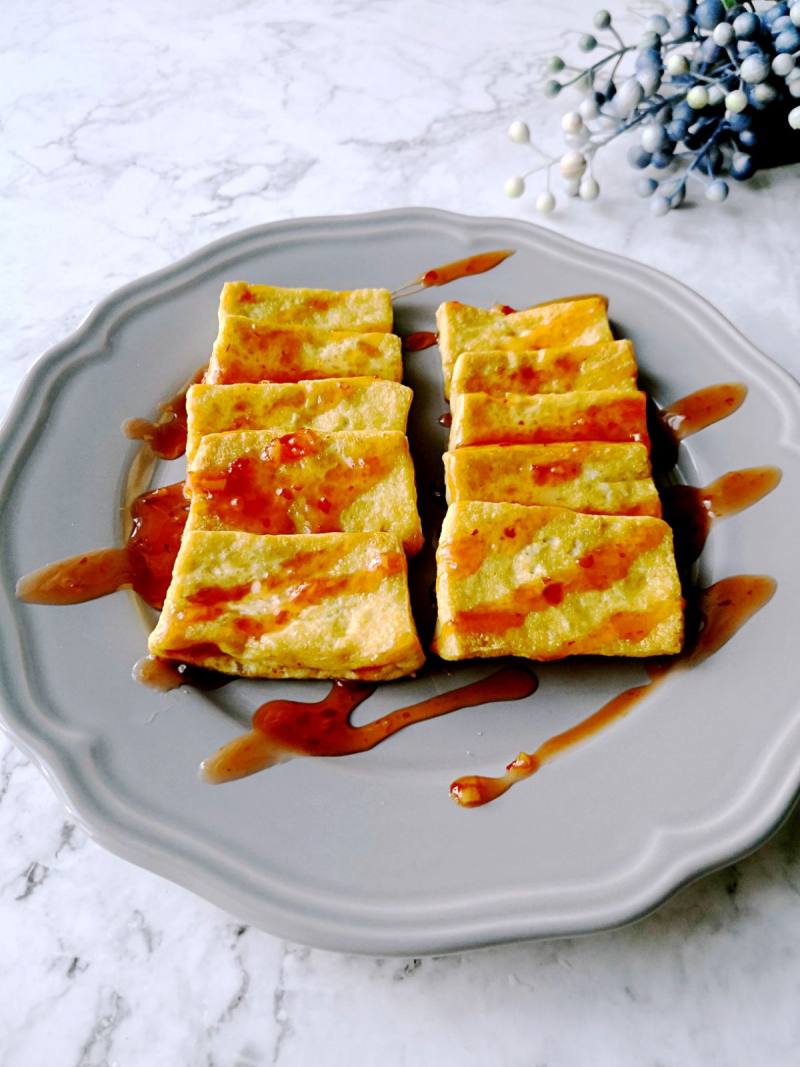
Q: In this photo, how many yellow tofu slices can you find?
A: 10